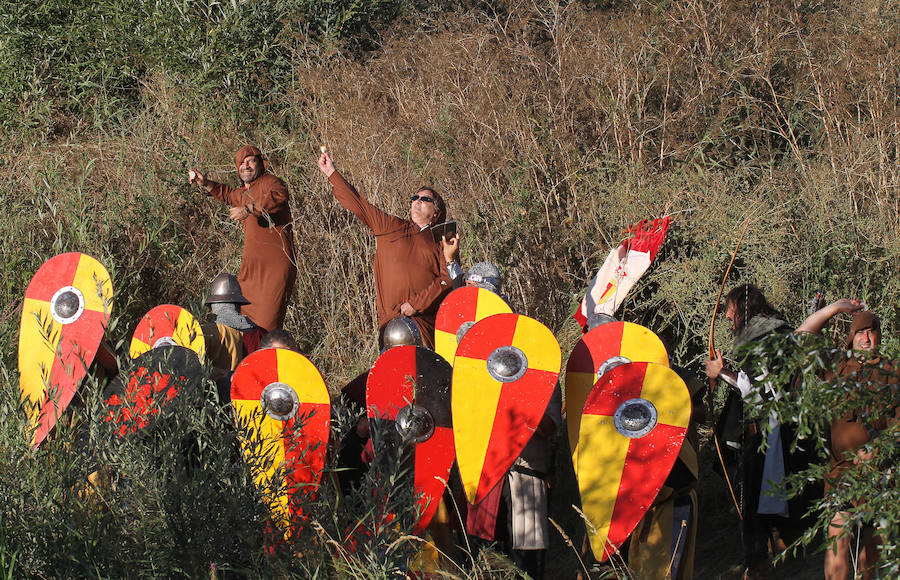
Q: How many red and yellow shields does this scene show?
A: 7